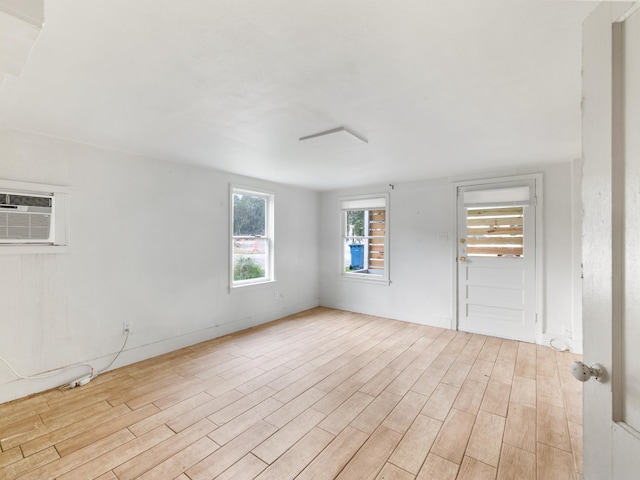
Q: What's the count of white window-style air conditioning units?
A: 1